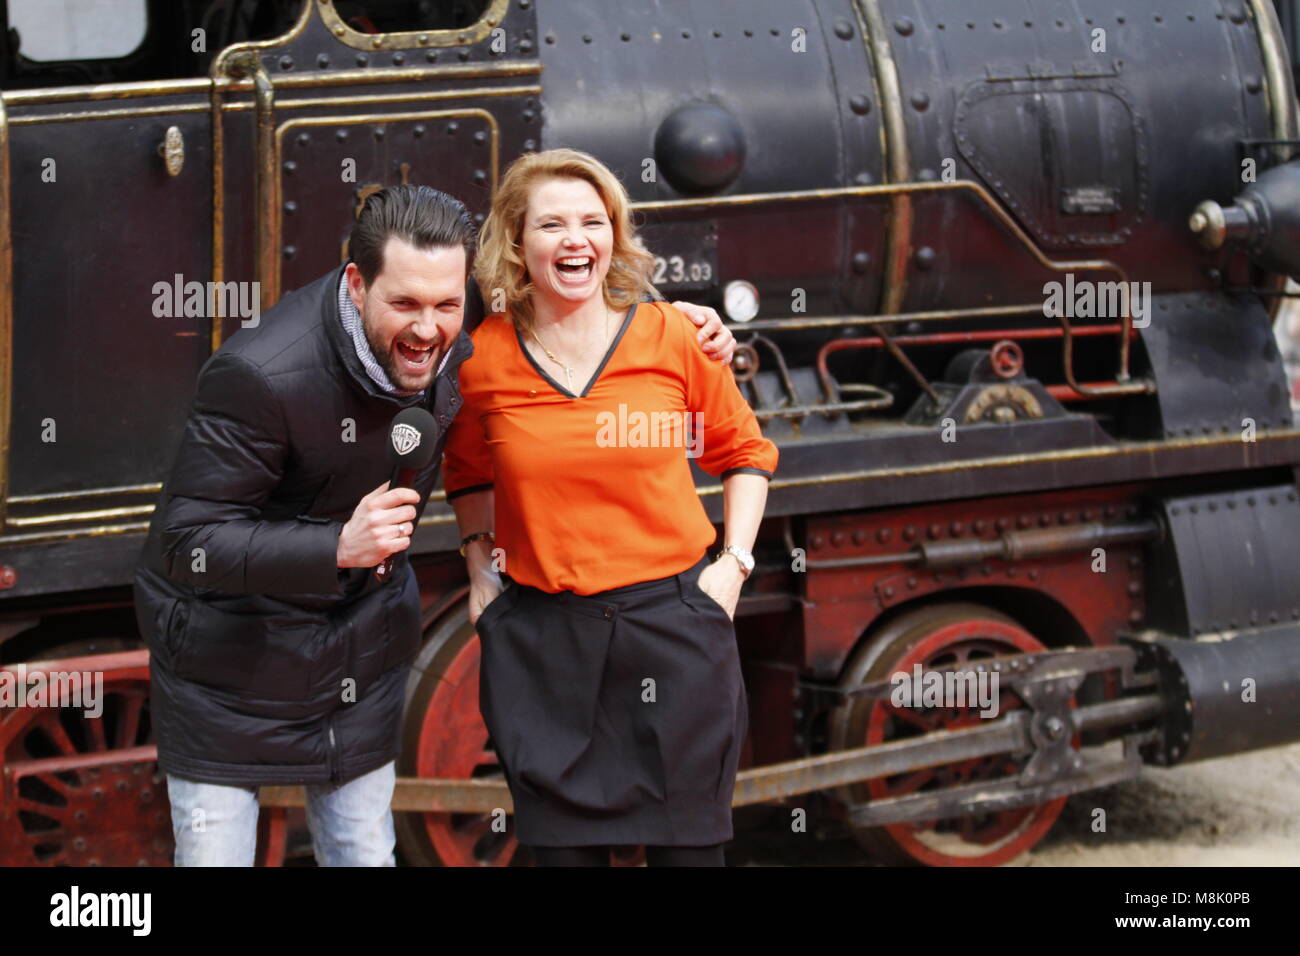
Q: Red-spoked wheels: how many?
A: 3